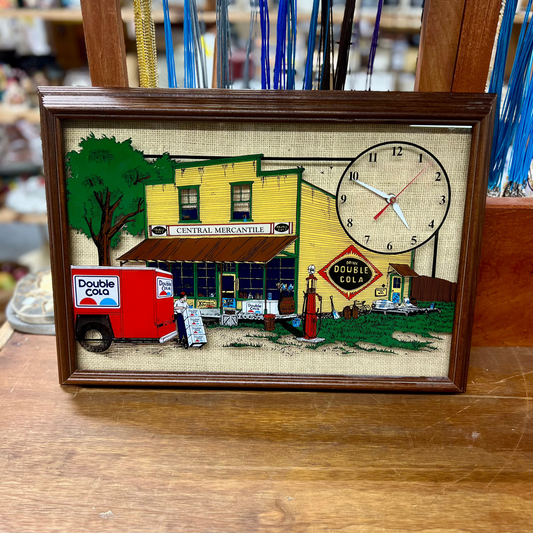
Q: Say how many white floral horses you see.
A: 0